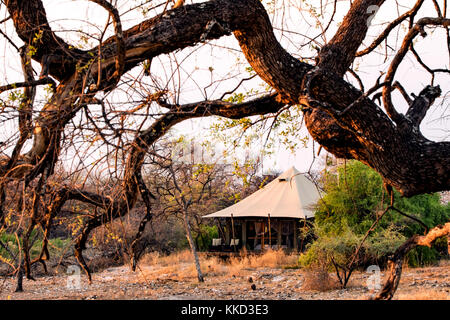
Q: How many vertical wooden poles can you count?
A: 3